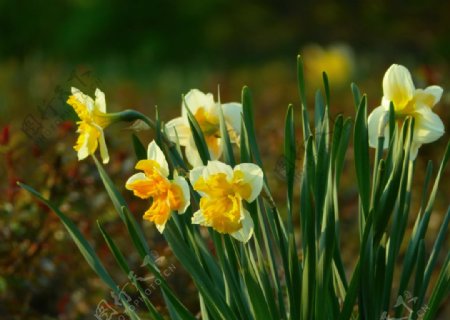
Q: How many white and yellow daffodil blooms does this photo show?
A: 5